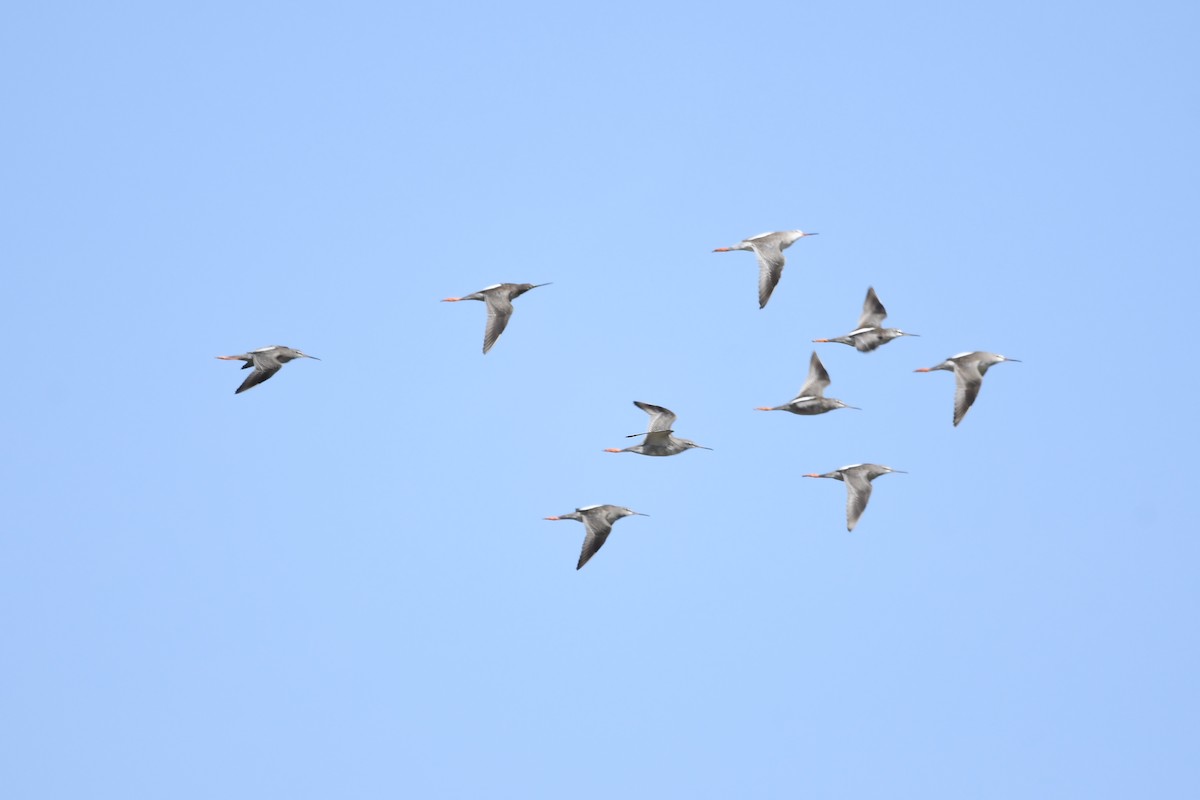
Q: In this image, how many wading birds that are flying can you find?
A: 9